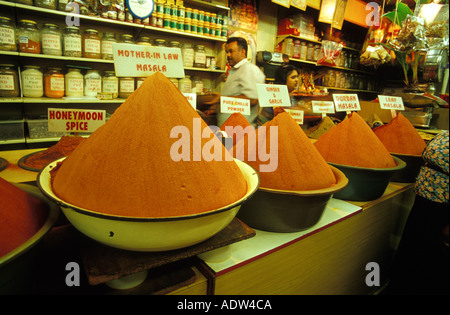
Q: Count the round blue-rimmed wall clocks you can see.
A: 1